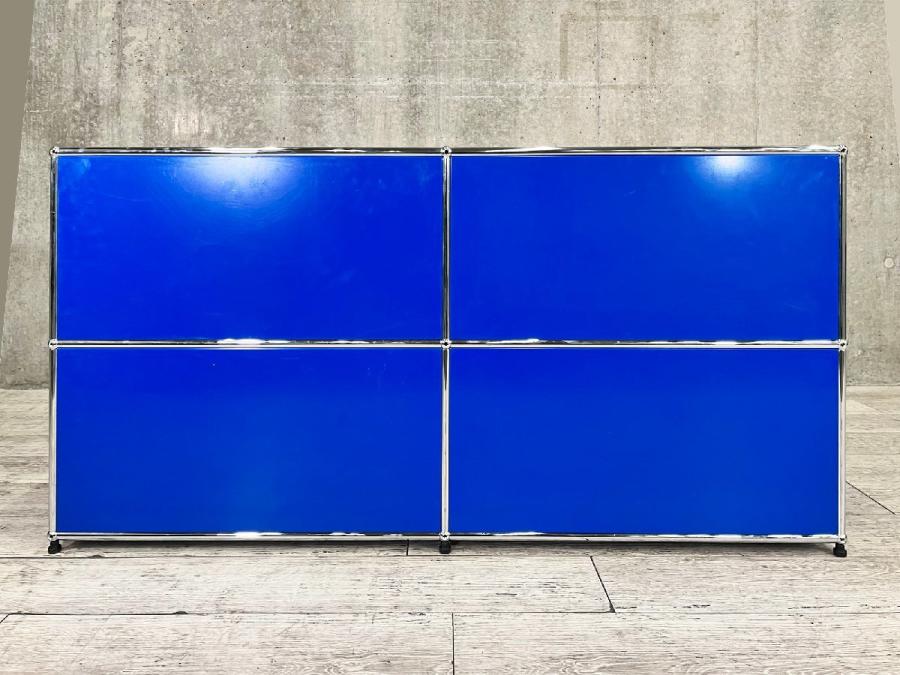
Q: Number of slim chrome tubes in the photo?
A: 12